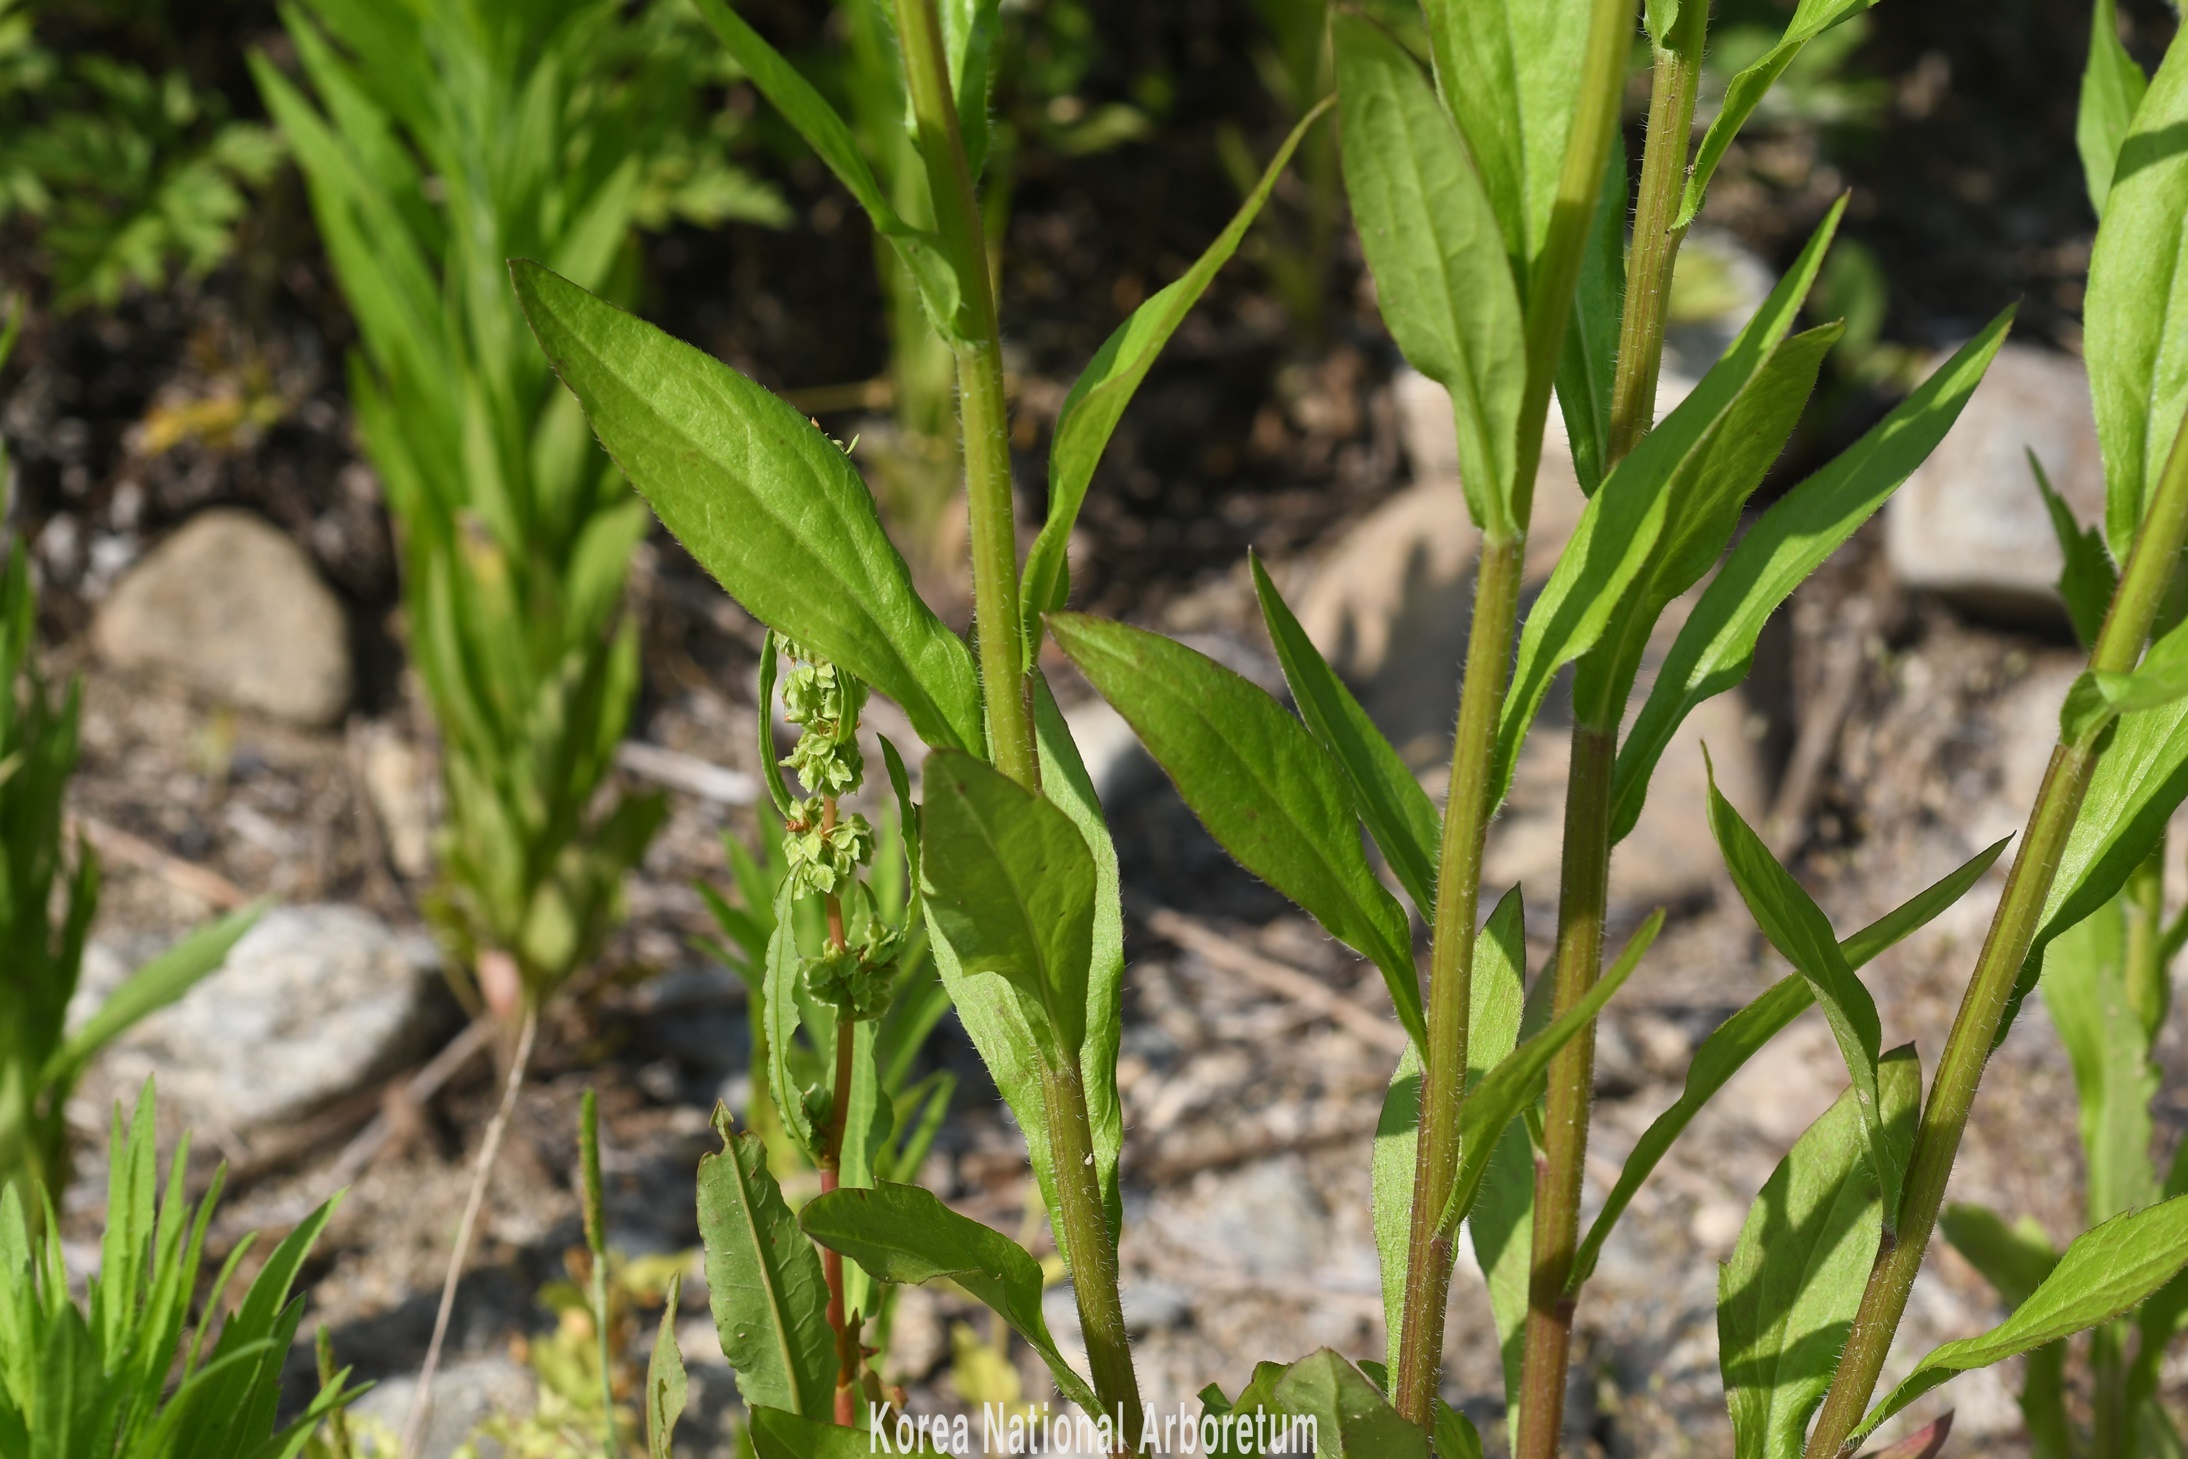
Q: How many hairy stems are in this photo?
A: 4